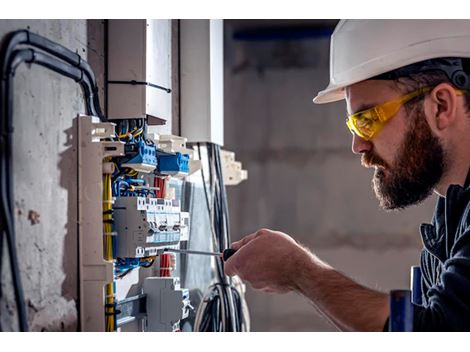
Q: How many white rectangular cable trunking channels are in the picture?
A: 2